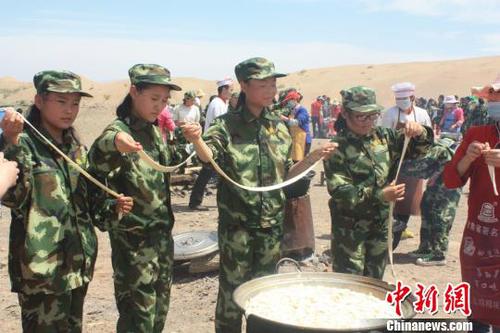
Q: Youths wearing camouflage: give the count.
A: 4